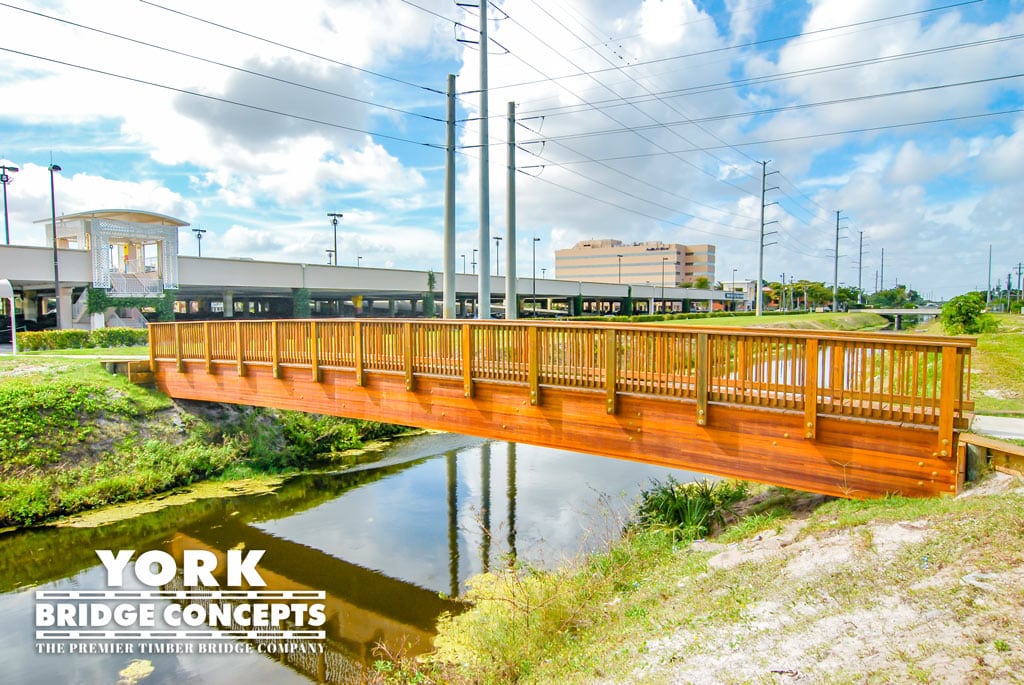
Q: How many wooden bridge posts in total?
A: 14